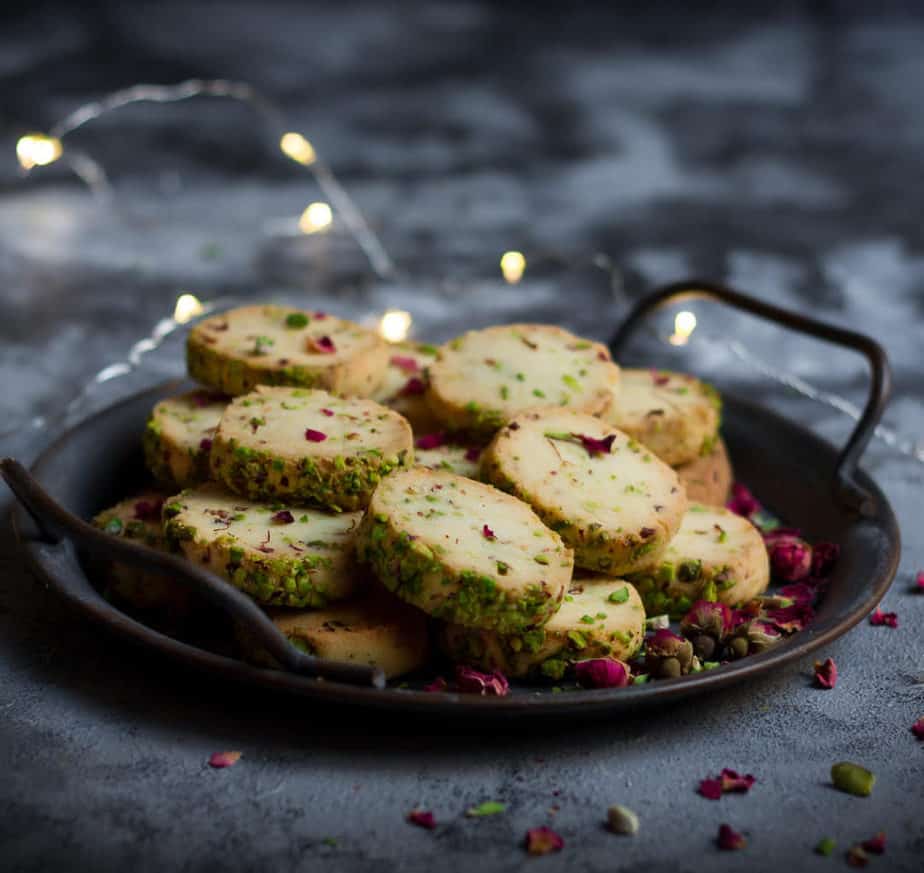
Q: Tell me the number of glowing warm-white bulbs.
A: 7